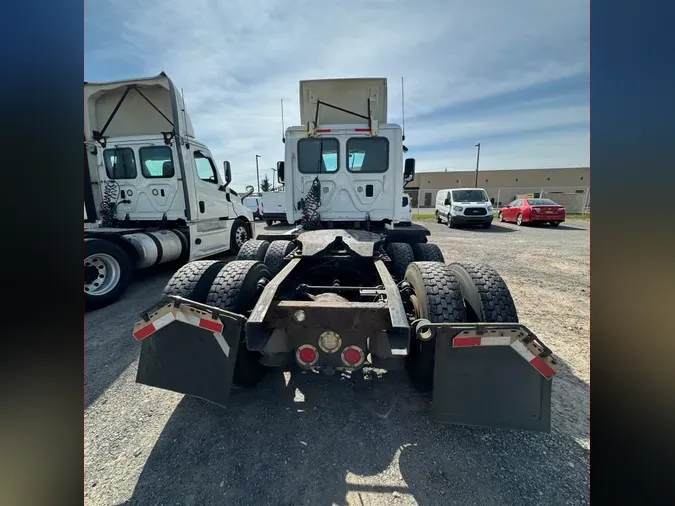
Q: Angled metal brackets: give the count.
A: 2